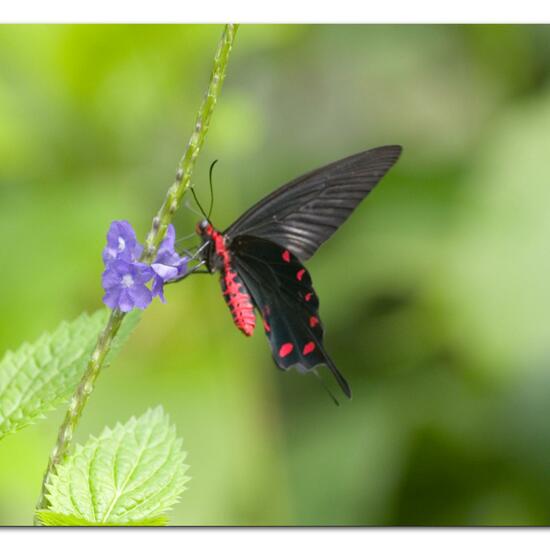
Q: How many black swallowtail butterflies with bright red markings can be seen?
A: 1